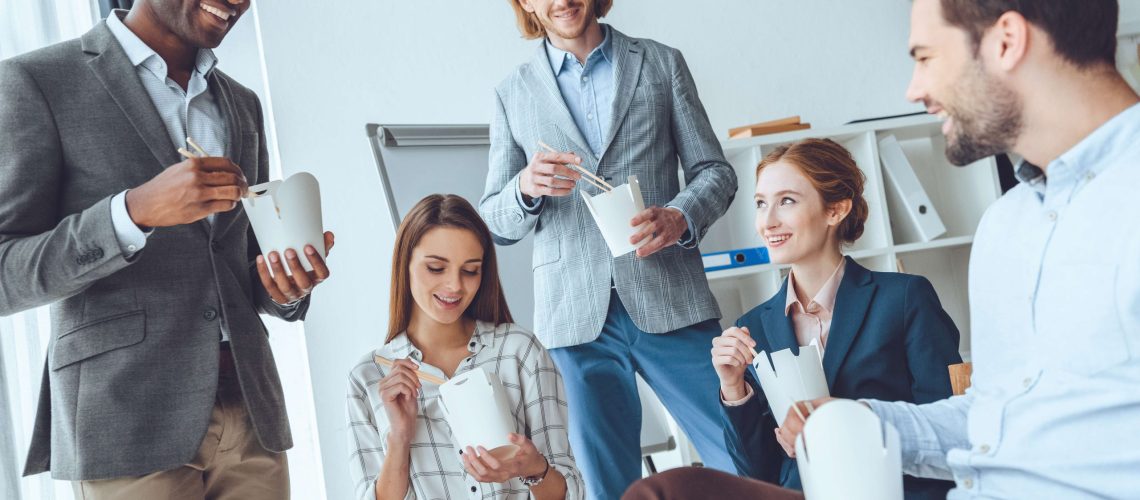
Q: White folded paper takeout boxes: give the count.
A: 5